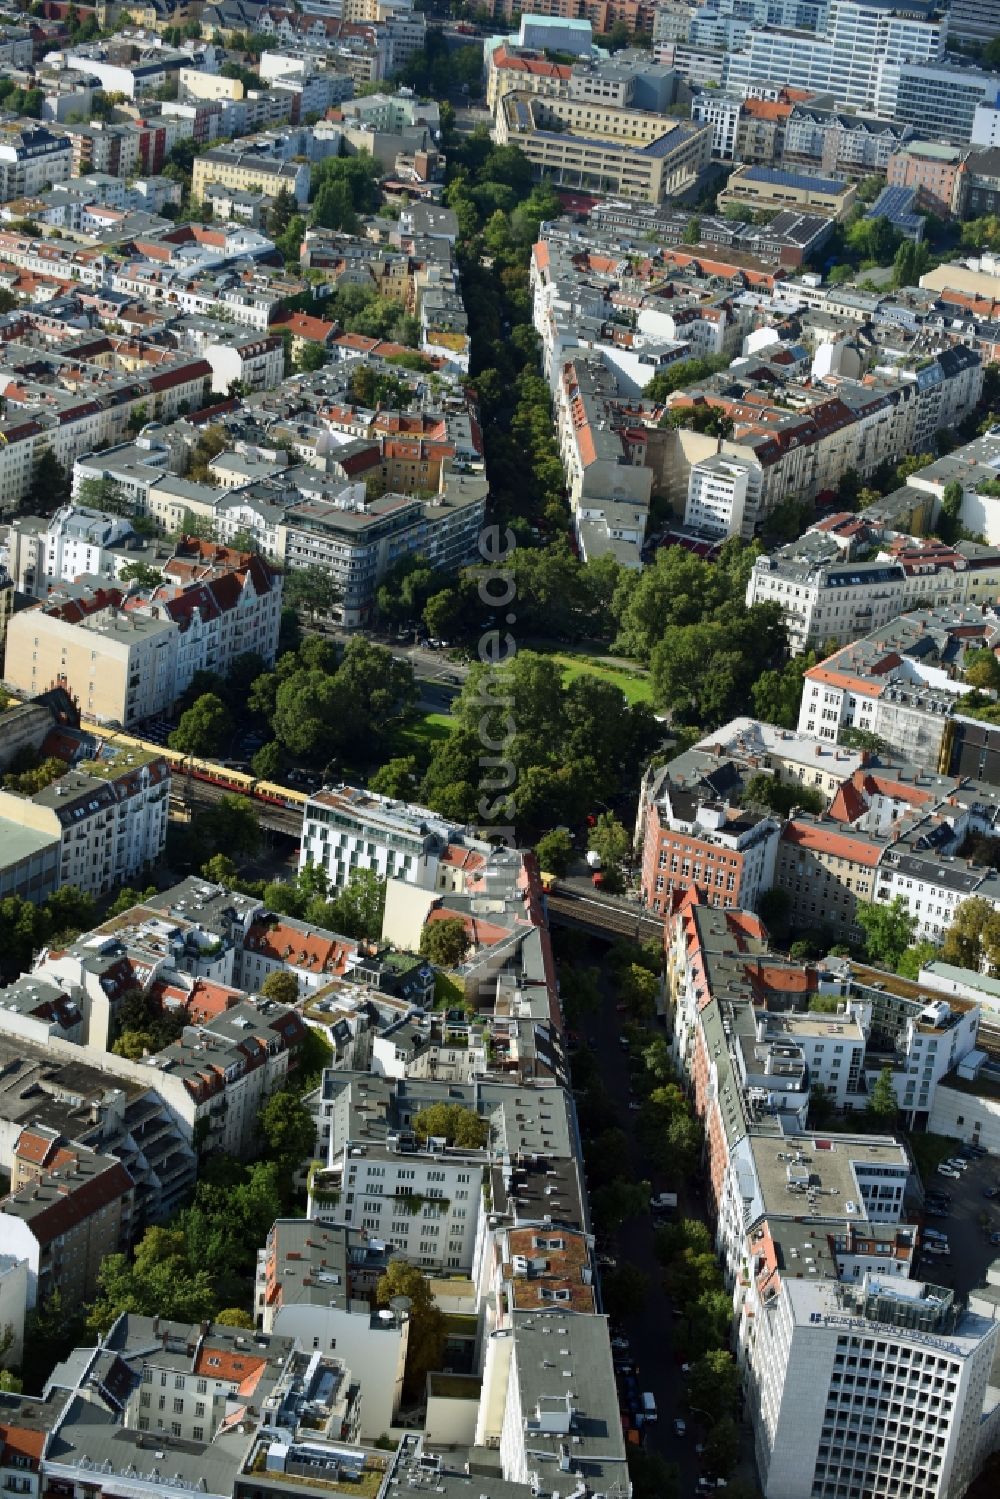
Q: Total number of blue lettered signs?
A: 1